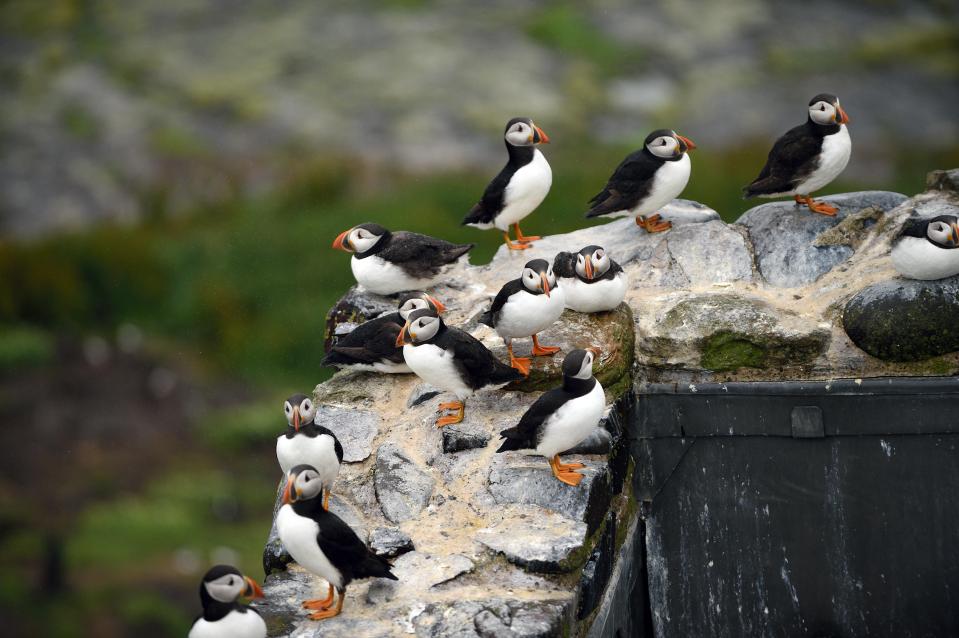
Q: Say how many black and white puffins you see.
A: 13